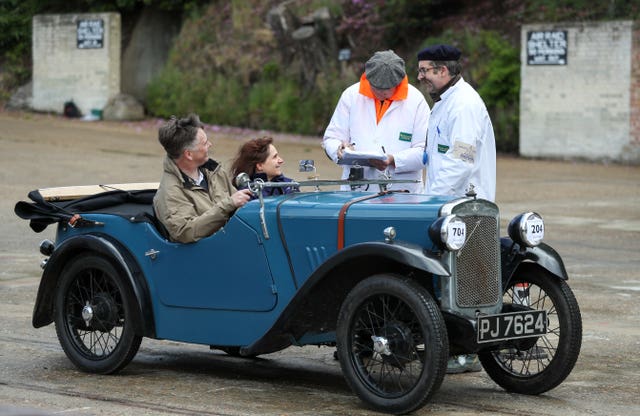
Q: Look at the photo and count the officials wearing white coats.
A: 2